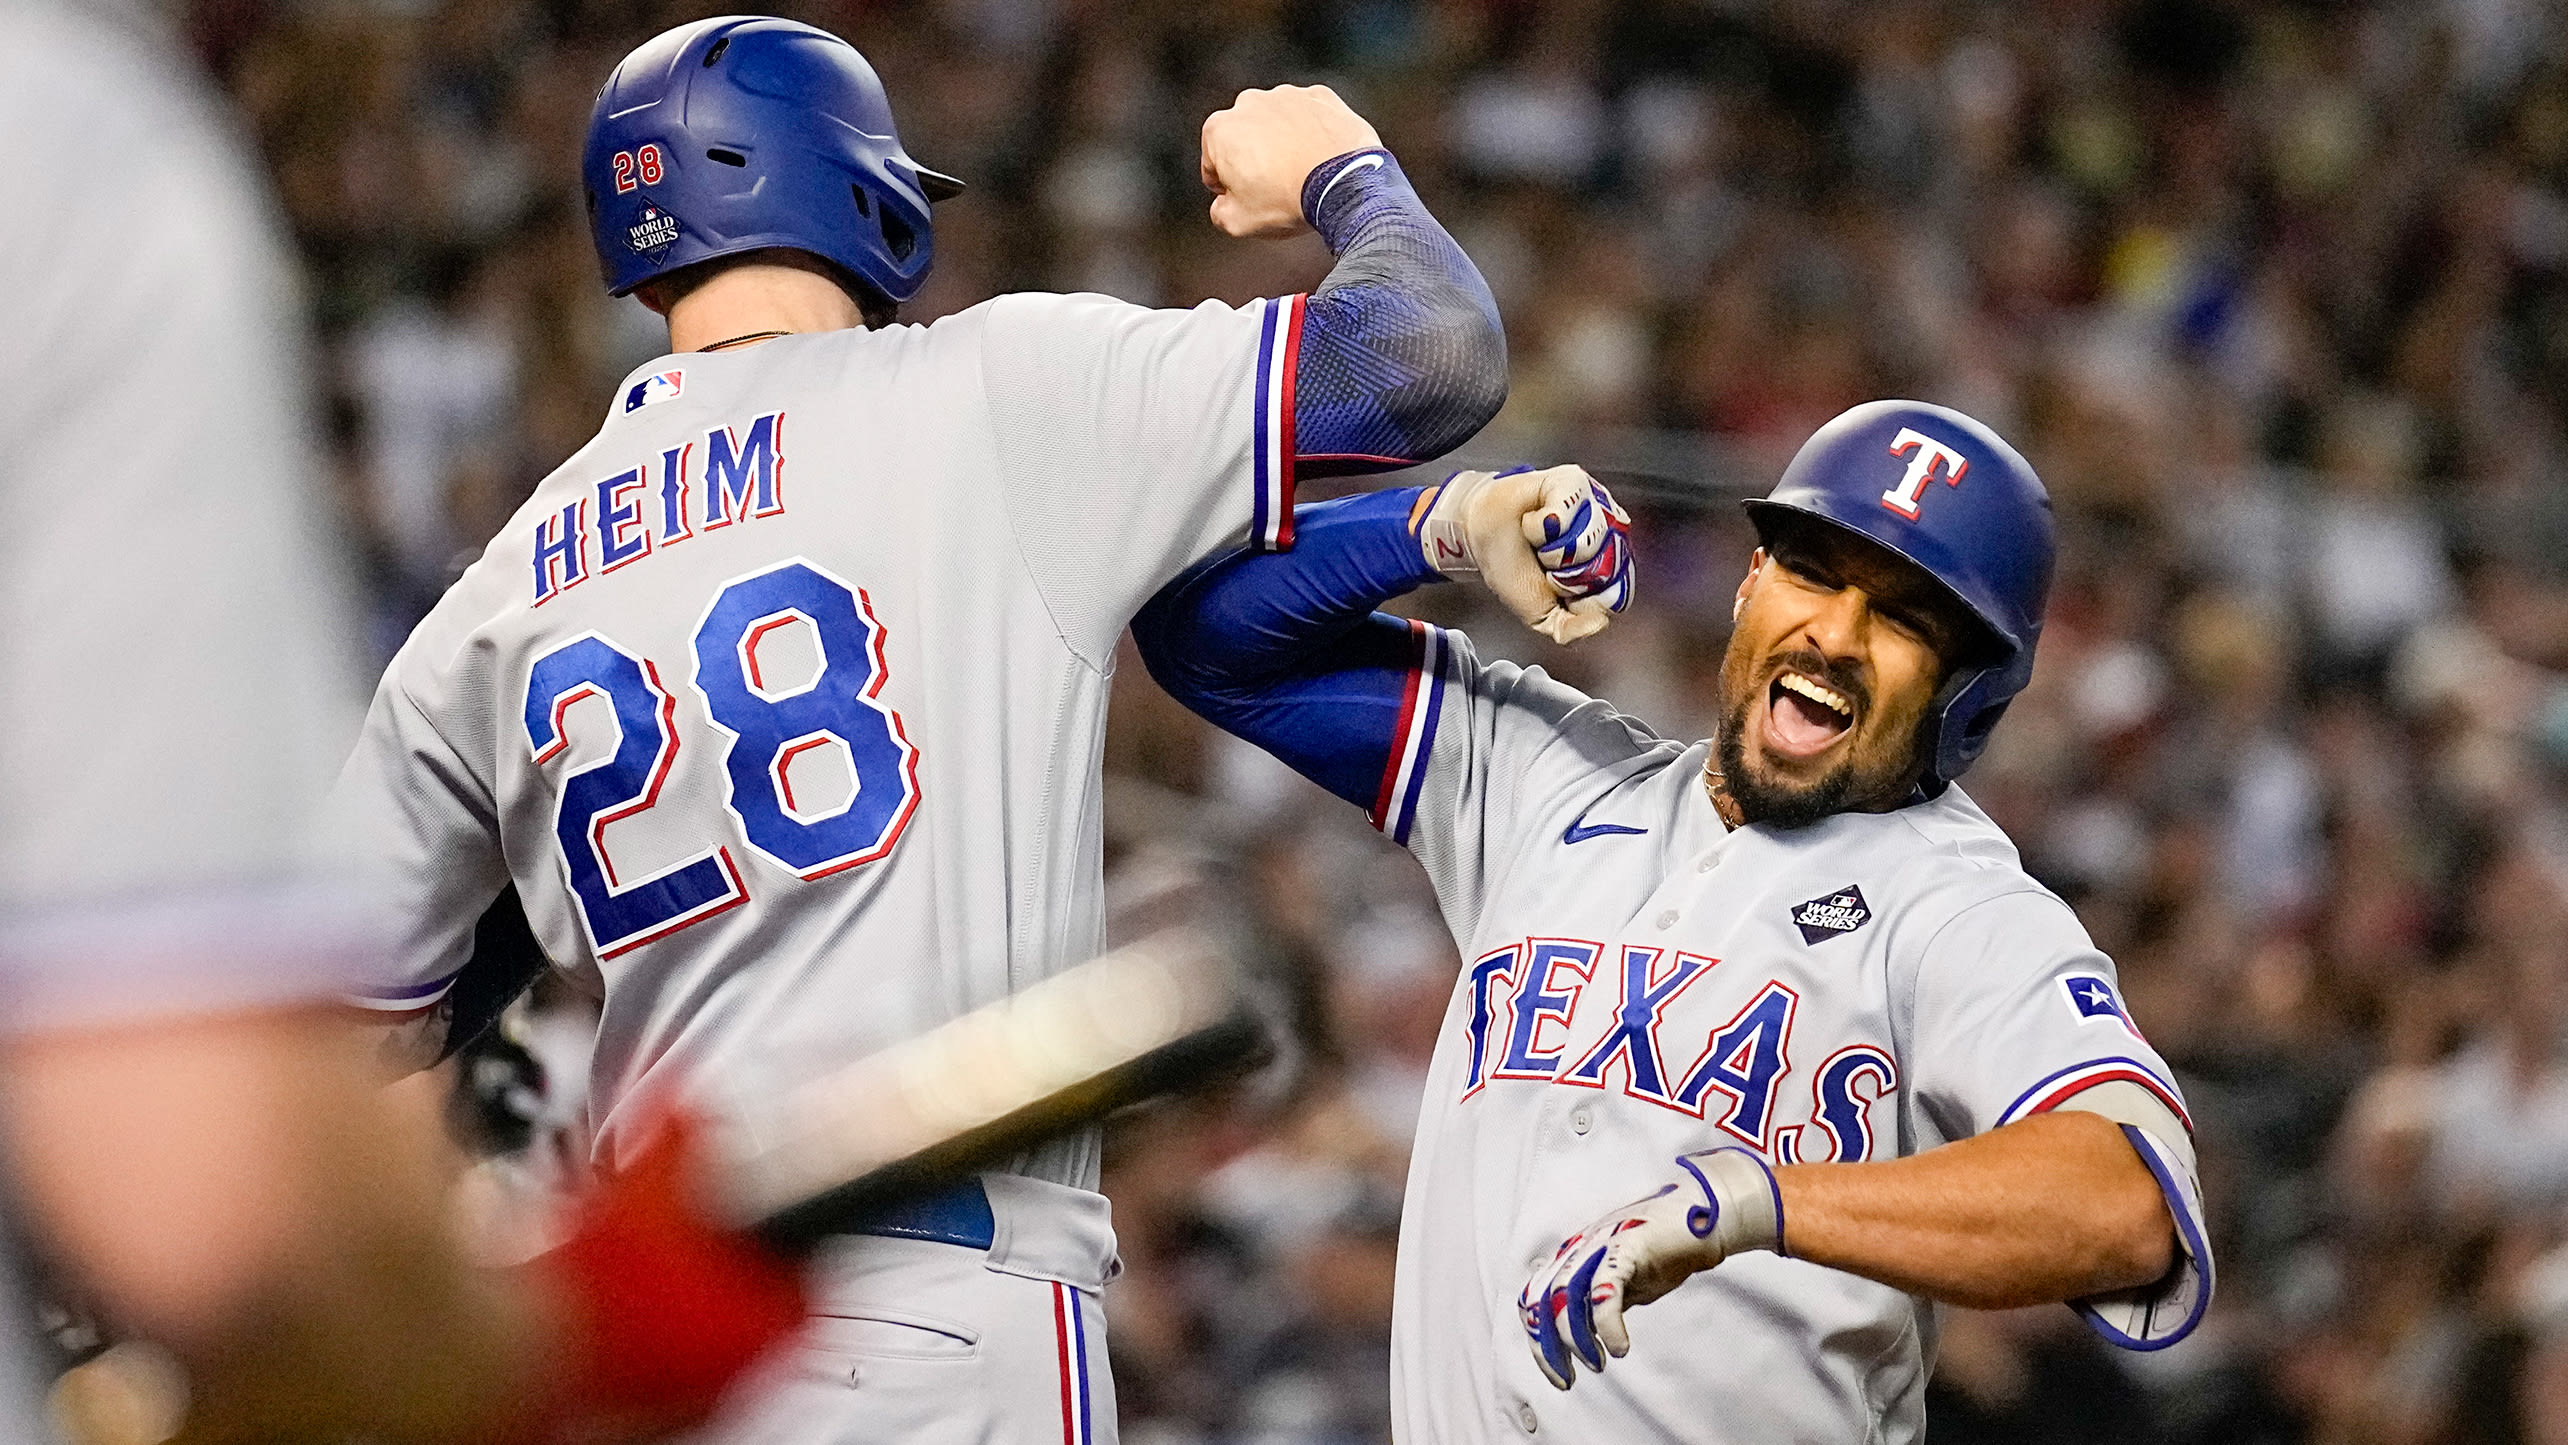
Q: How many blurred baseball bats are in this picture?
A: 1